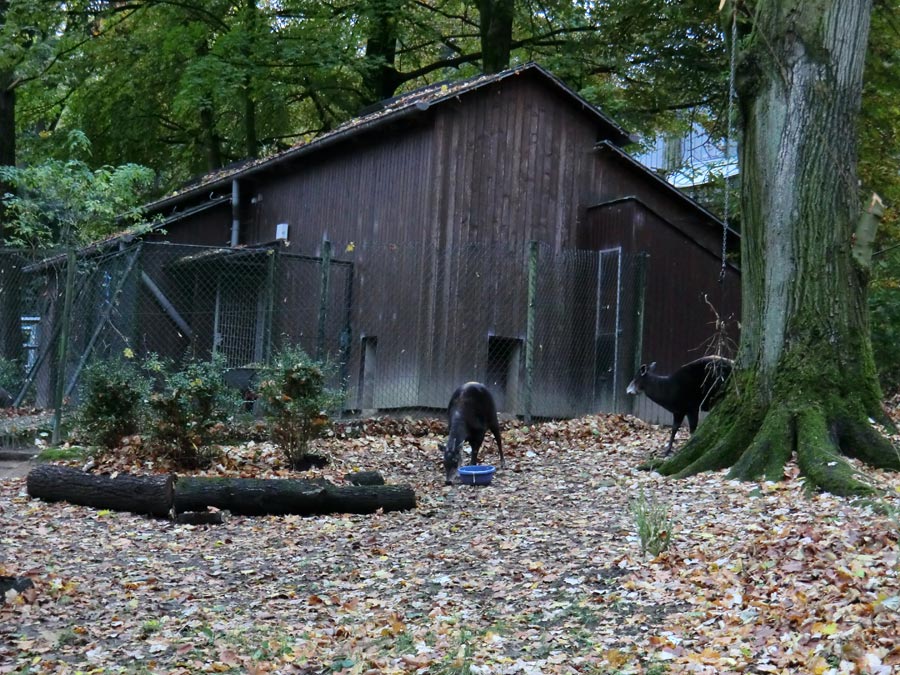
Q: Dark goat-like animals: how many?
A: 2